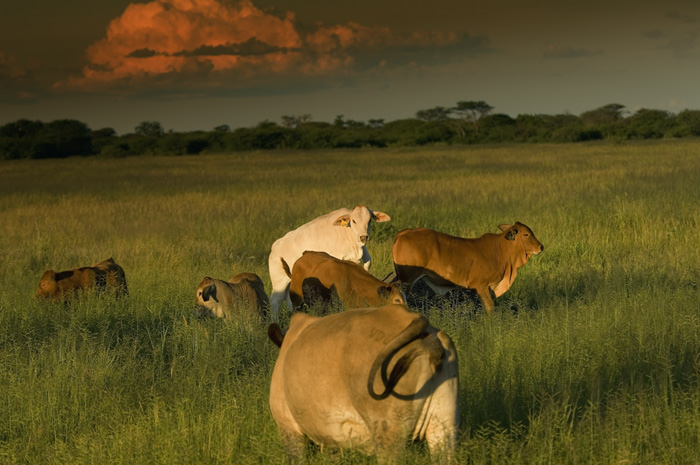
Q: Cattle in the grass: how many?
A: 6